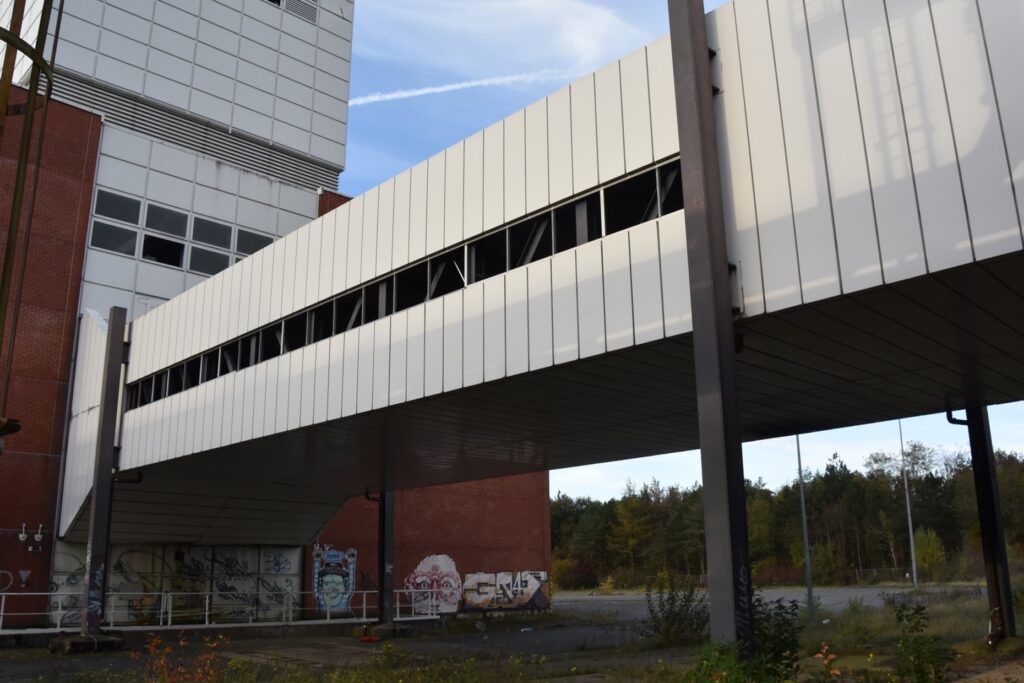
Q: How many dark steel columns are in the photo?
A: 4